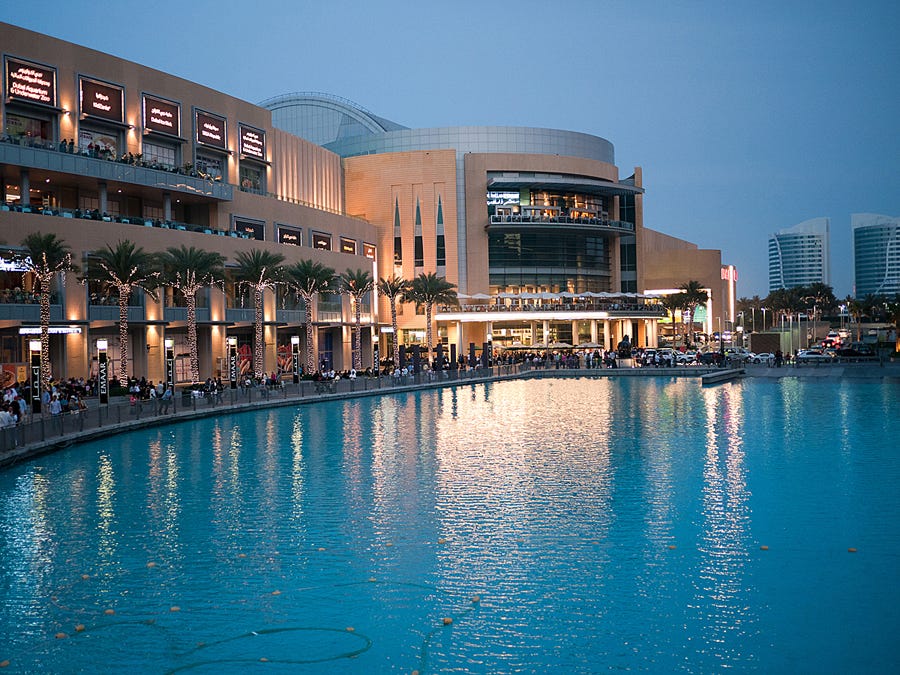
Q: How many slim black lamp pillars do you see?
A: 7